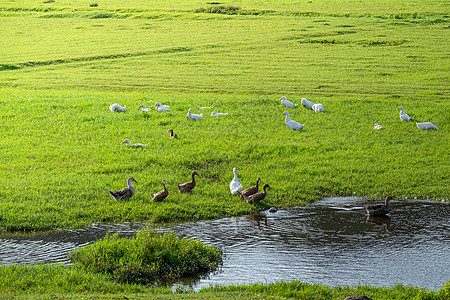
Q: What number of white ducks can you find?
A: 15